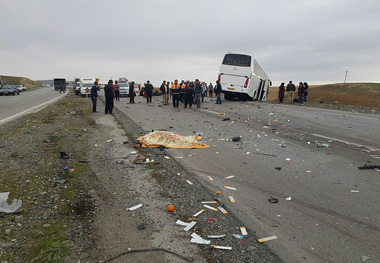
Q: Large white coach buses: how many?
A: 1